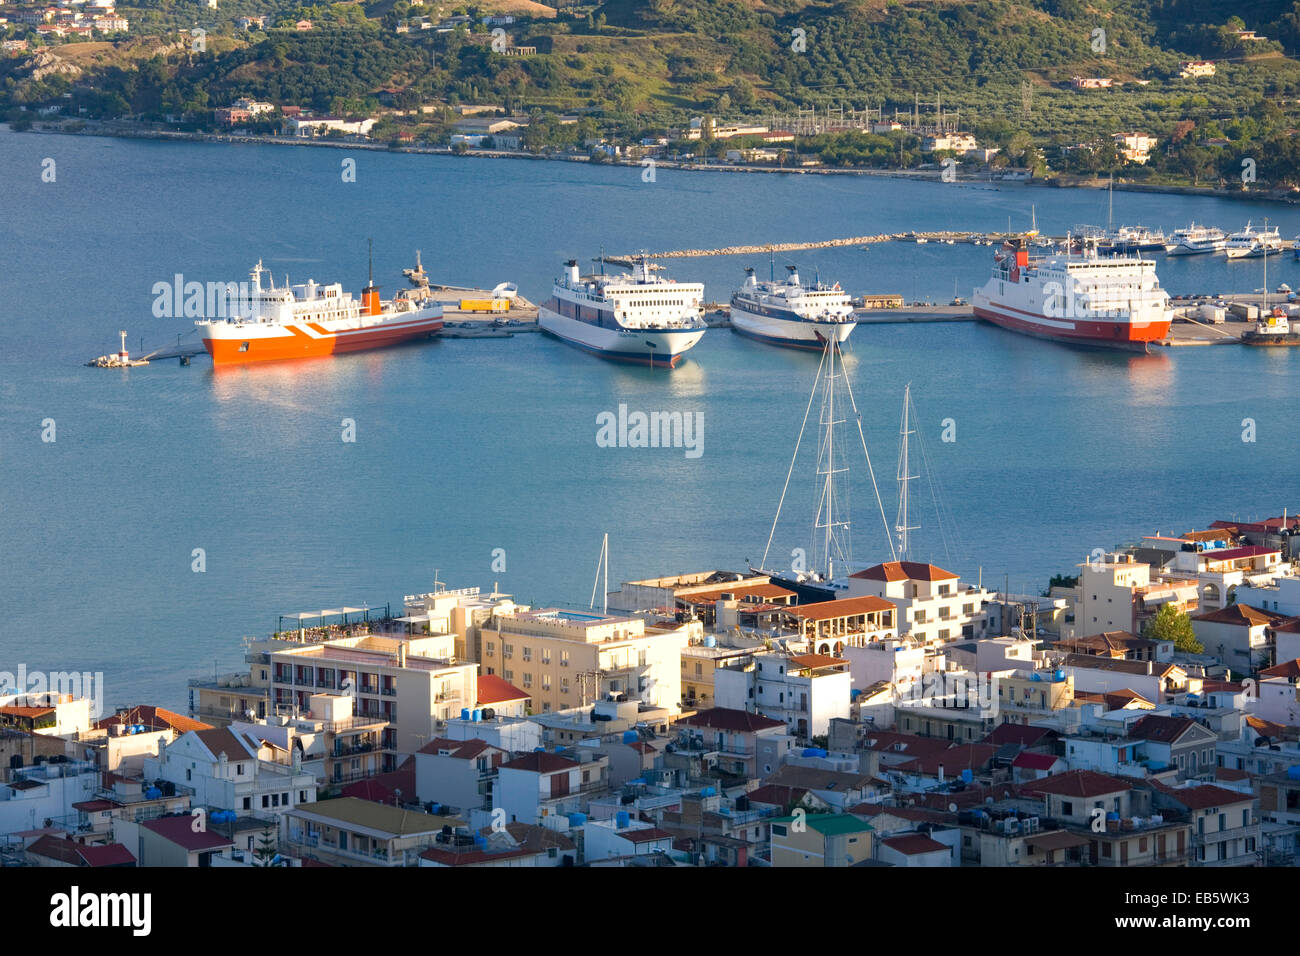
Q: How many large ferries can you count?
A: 4